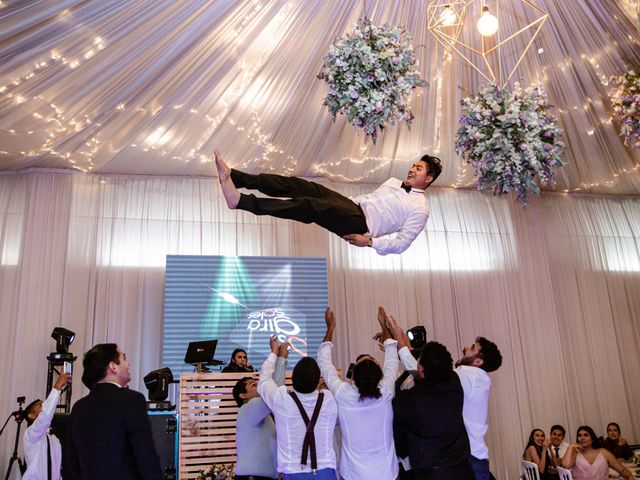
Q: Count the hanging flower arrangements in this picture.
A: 3